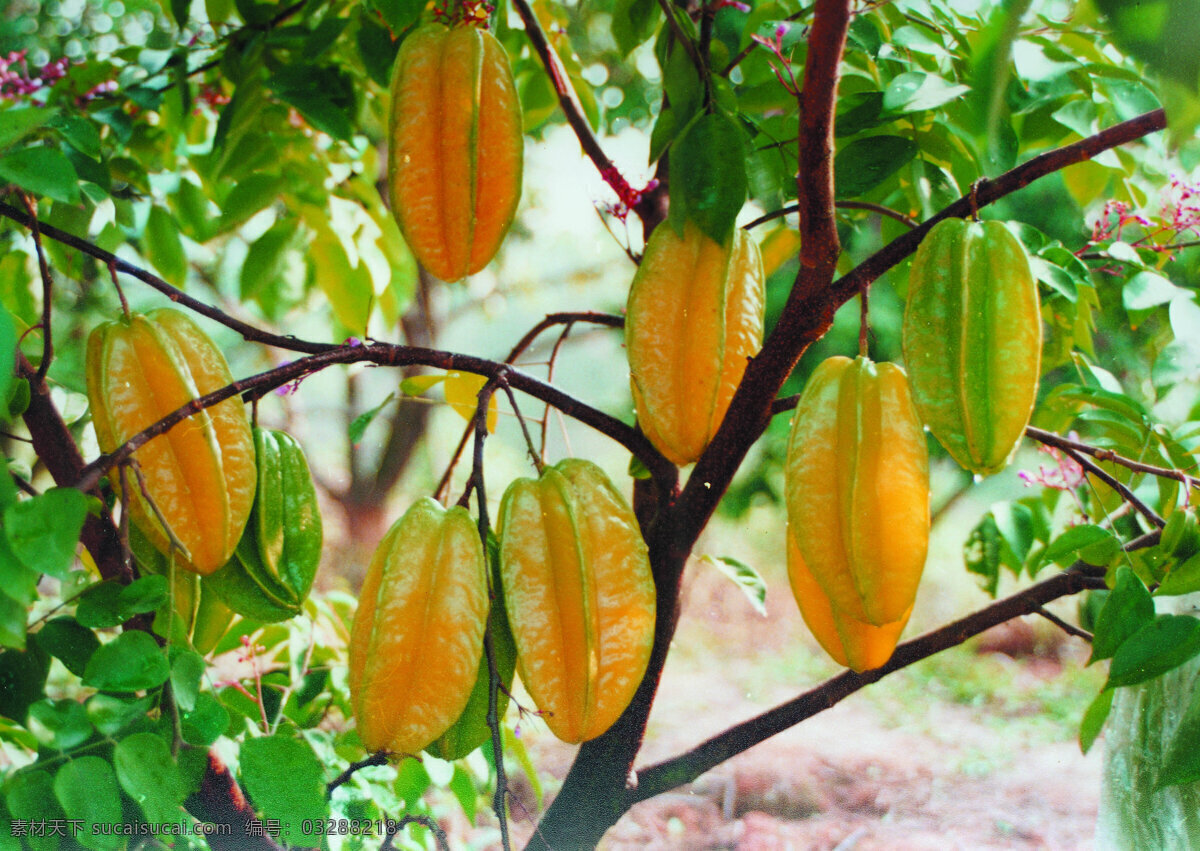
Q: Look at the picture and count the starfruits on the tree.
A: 11